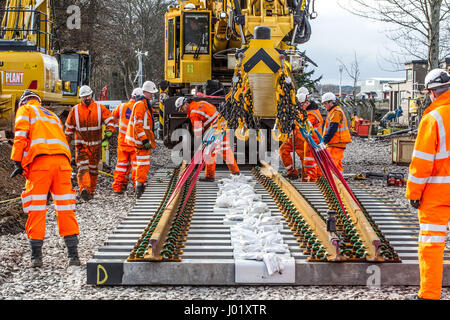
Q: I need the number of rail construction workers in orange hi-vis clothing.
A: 9